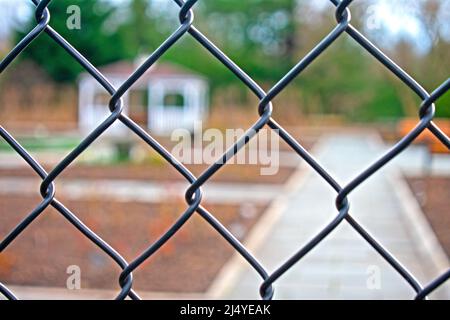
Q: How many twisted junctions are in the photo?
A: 12